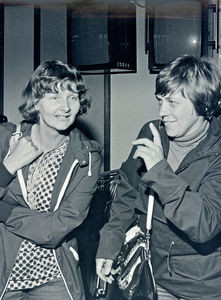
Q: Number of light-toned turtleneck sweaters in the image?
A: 1